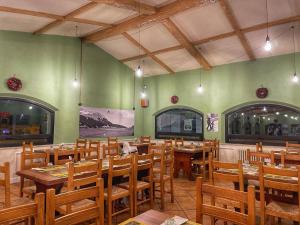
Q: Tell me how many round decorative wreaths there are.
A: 3